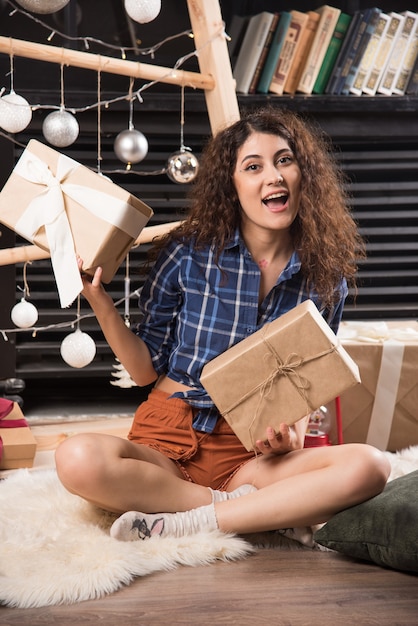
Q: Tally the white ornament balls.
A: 4